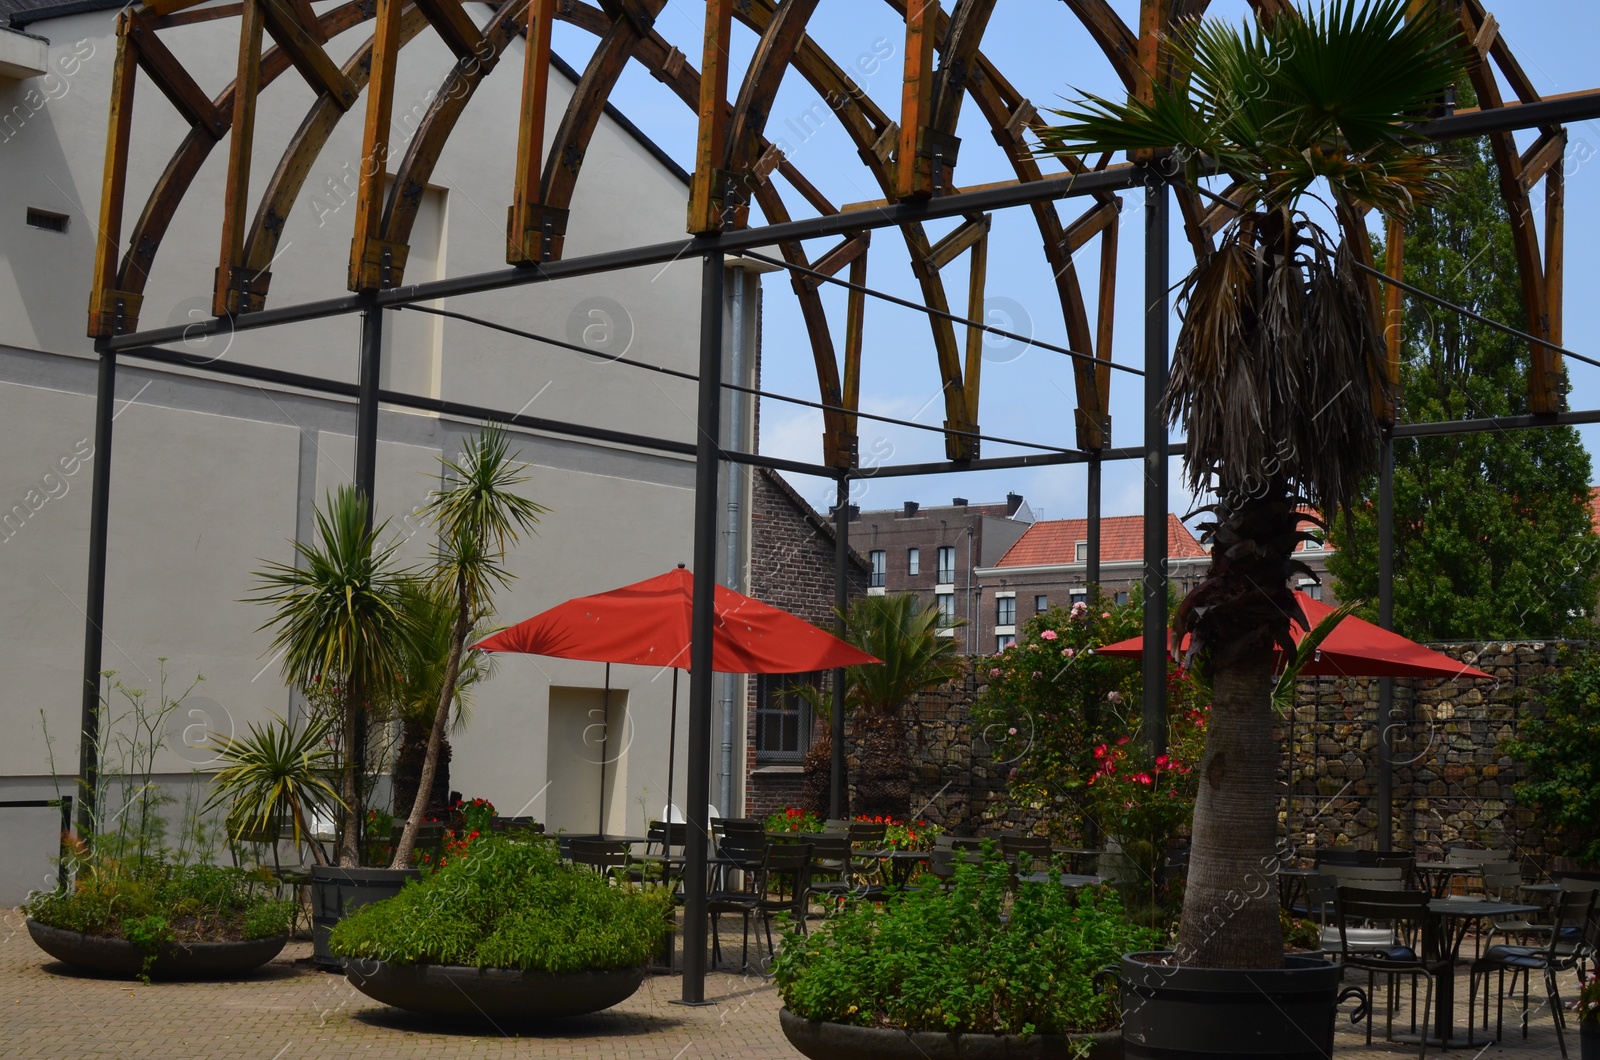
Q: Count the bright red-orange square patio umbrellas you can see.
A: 2